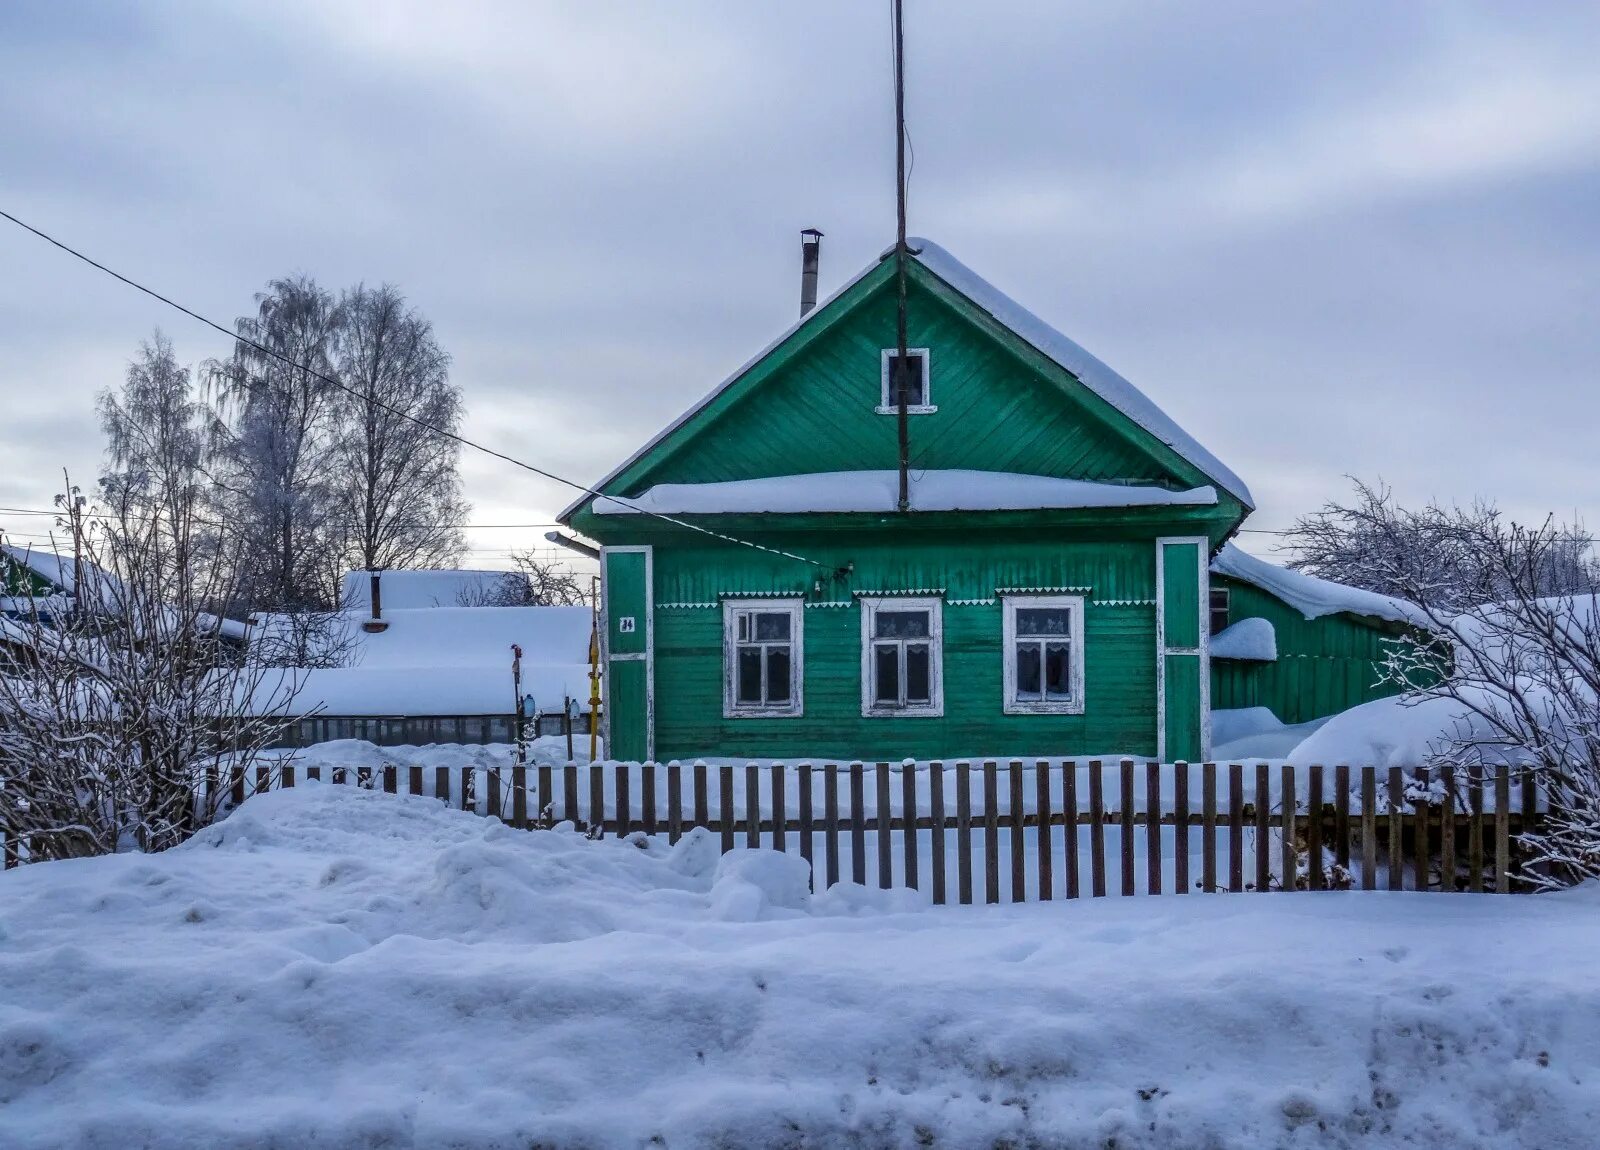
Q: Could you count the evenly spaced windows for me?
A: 3